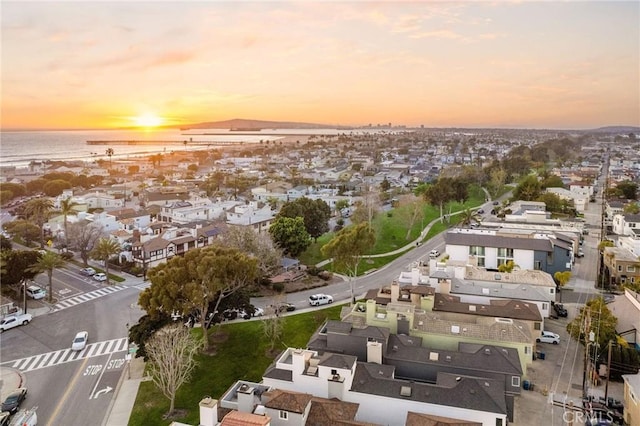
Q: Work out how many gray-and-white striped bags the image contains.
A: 0